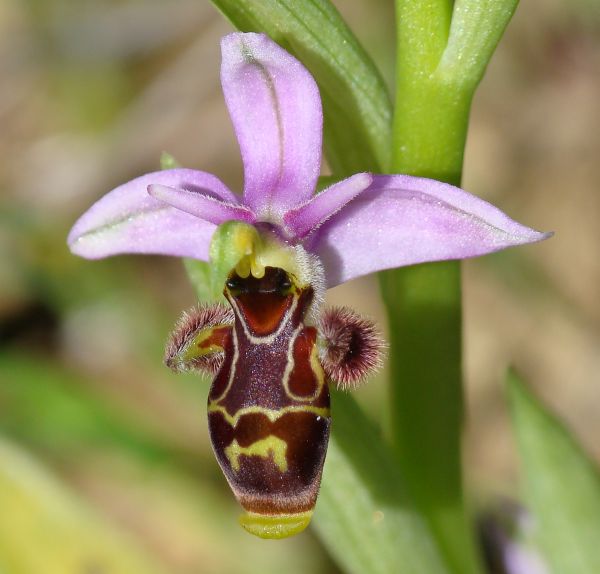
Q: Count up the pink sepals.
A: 3